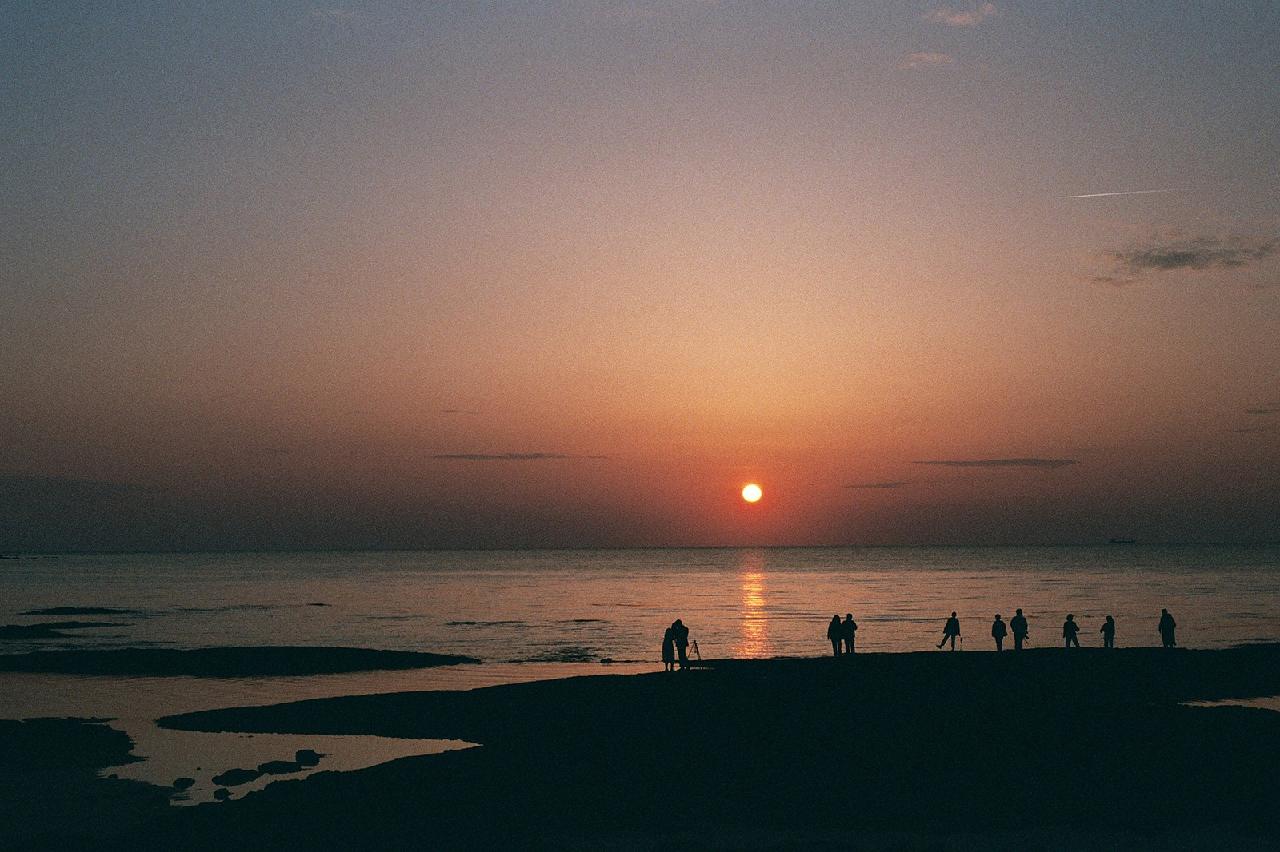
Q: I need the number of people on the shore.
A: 10